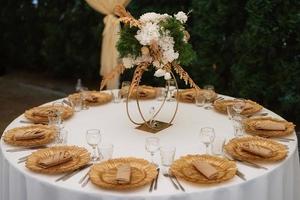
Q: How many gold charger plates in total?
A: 11